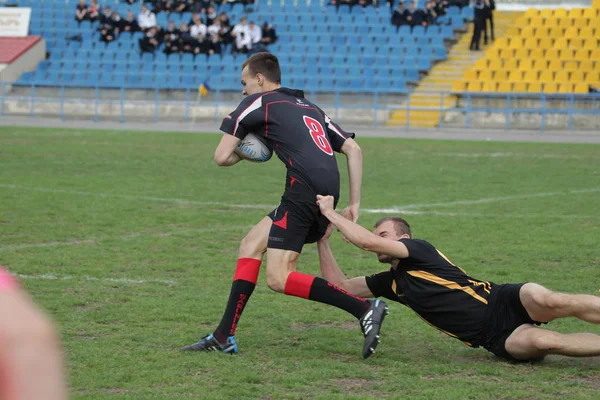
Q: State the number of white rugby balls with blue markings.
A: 1